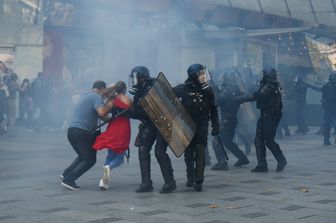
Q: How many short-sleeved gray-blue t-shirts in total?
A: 1